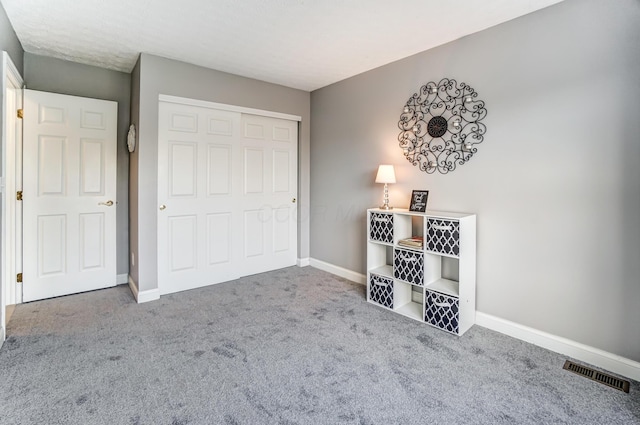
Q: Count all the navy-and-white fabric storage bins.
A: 5